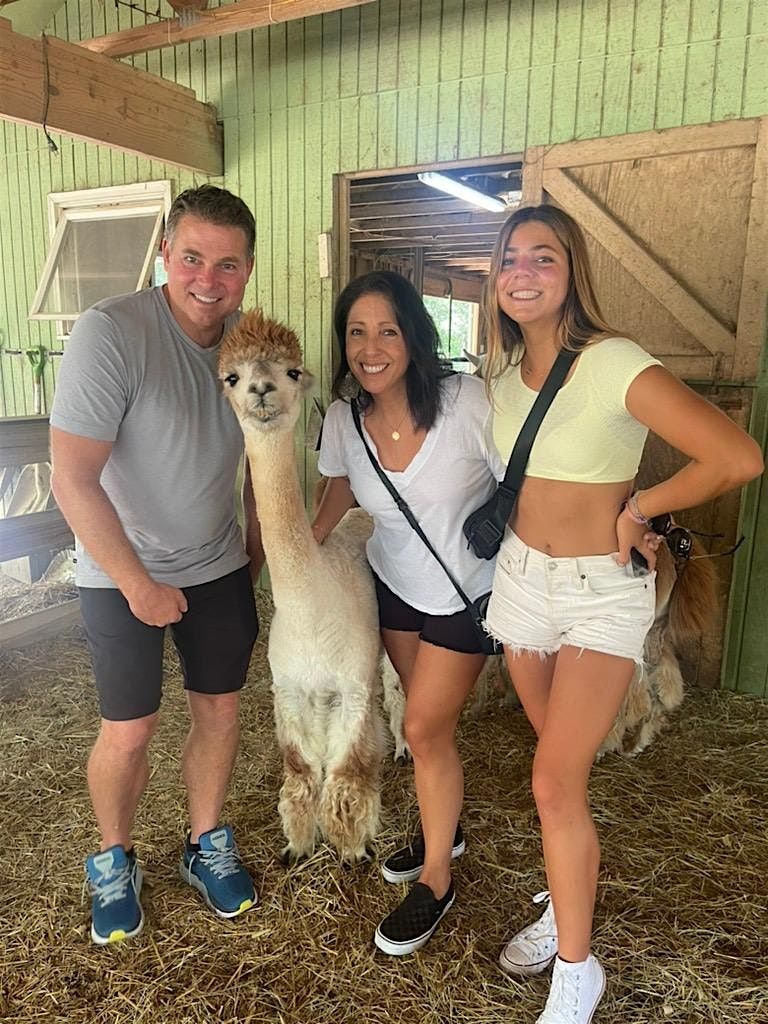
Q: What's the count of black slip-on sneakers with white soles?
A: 2